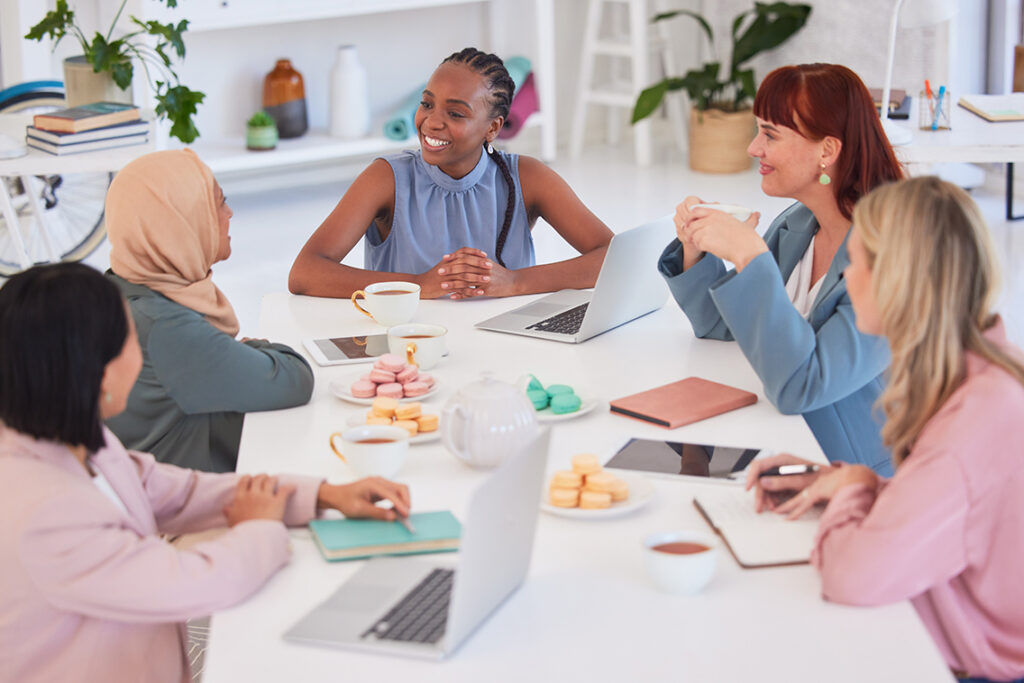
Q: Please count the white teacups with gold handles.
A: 3